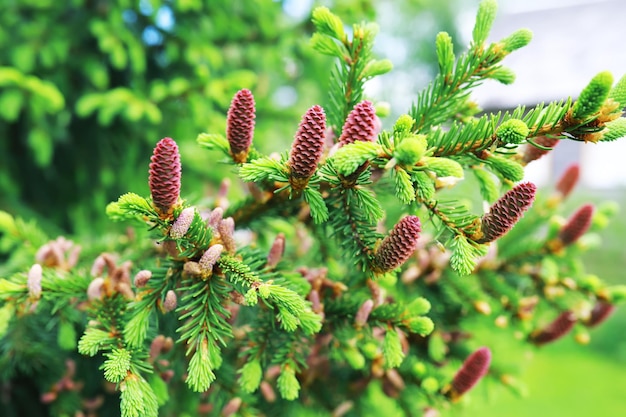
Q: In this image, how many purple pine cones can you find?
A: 12